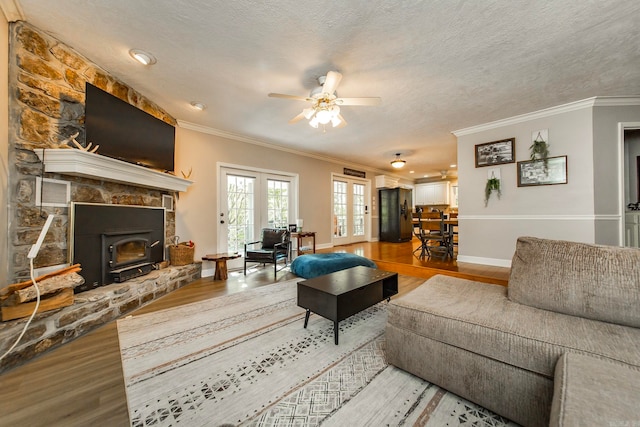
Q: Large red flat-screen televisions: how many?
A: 0